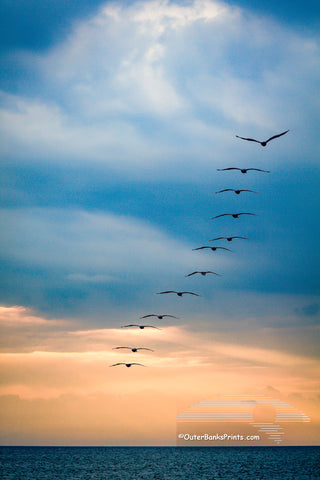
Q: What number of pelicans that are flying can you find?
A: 12